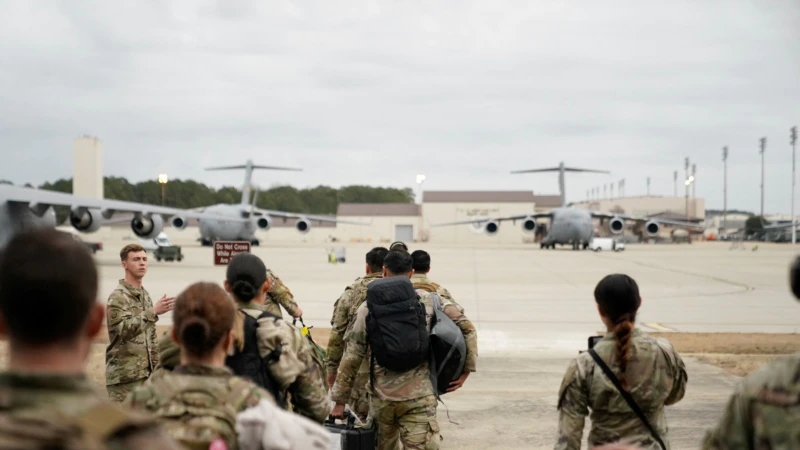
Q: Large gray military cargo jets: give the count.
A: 3